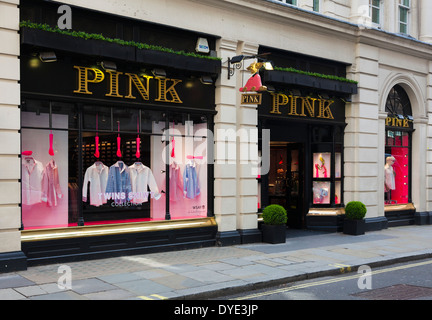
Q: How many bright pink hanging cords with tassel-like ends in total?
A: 5